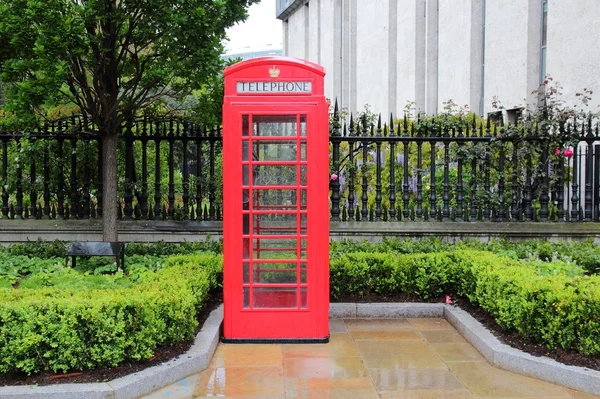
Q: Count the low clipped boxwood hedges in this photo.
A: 2